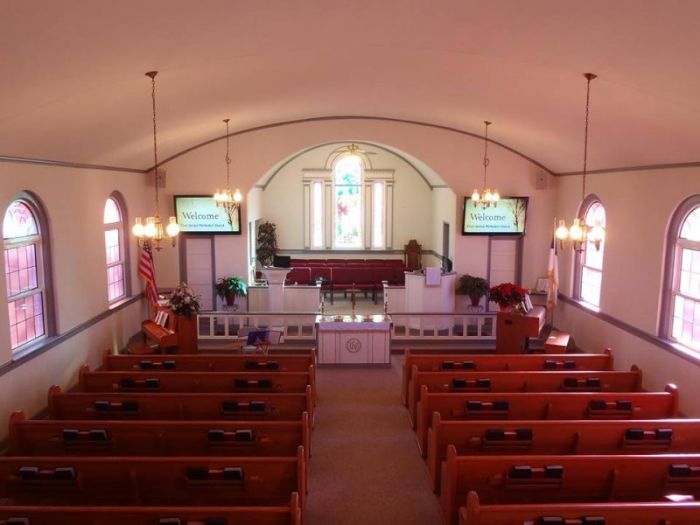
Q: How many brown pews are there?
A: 12